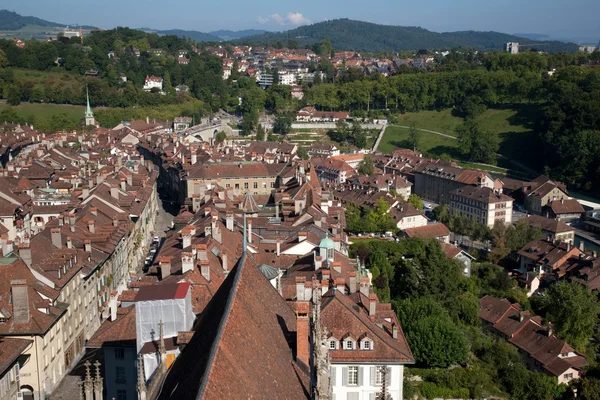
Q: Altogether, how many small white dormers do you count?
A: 3